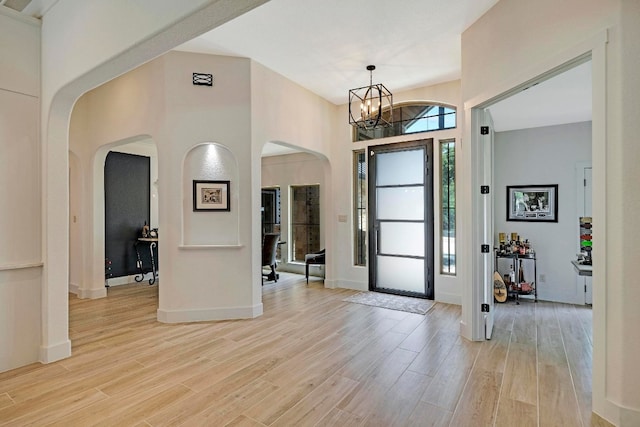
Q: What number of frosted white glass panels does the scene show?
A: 4